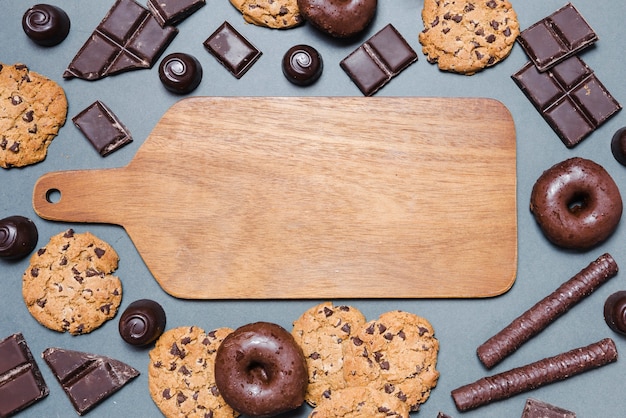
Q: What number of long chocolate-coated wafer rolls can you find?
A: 2